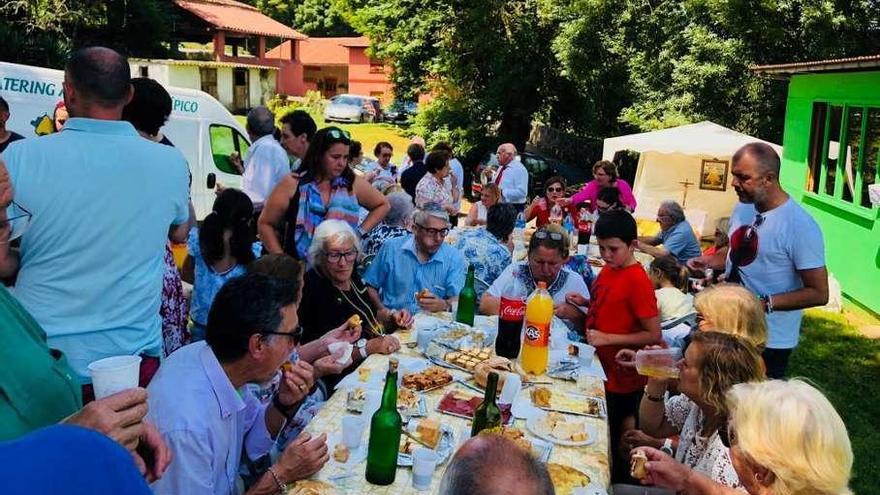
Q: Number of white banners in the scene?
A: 0